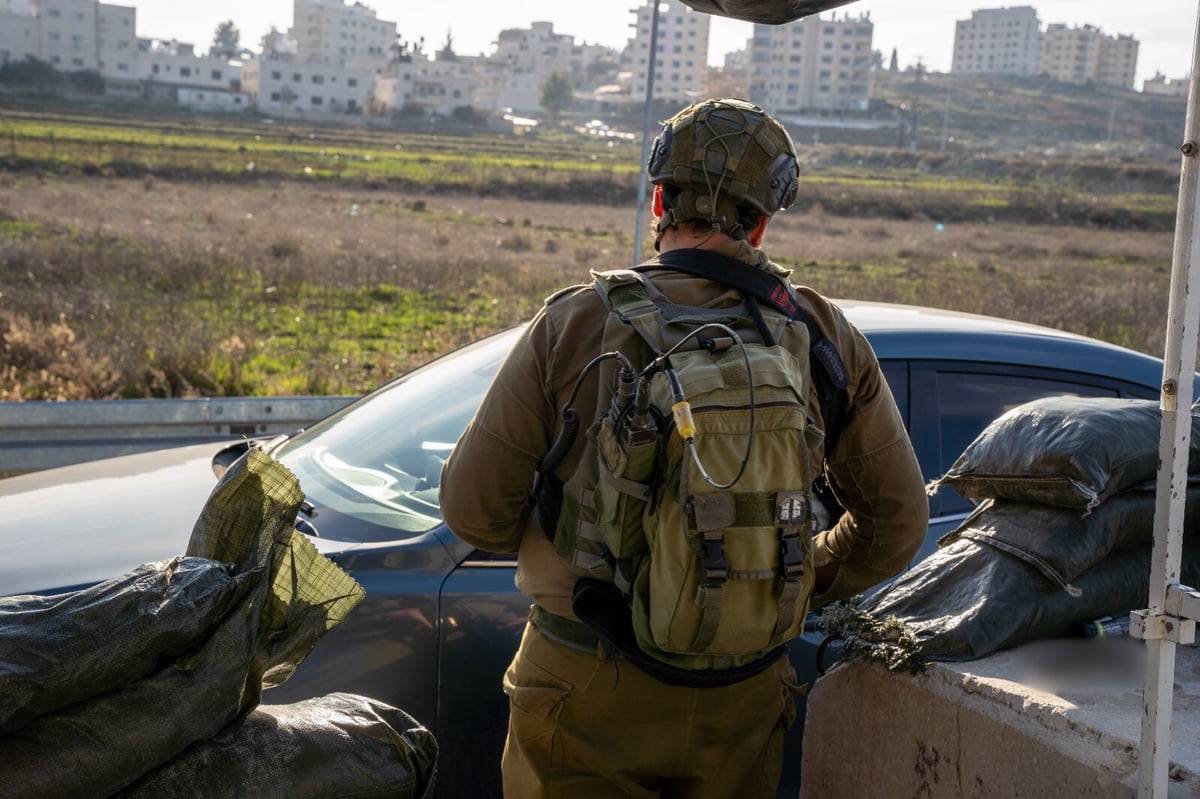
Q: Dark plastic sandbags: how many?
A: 6